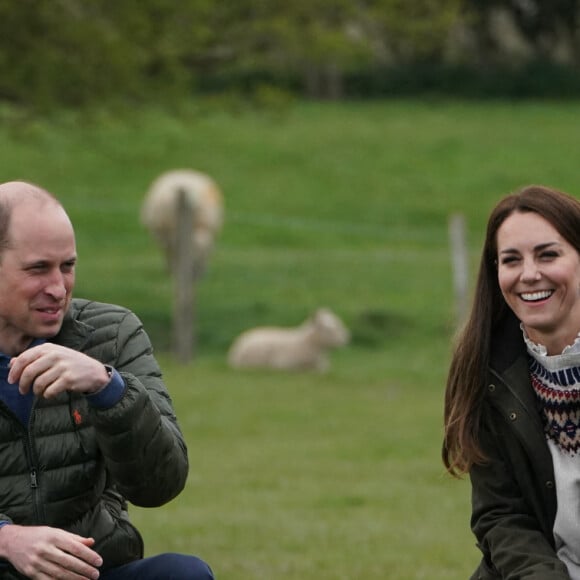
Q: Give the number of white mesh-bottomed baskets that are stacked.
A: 0